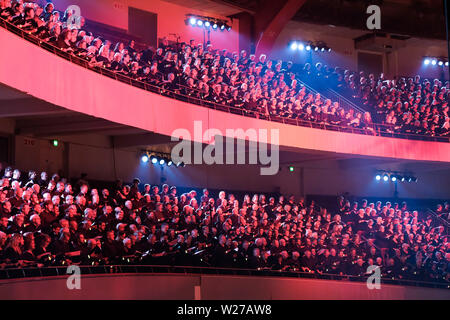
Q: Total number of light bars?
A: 5